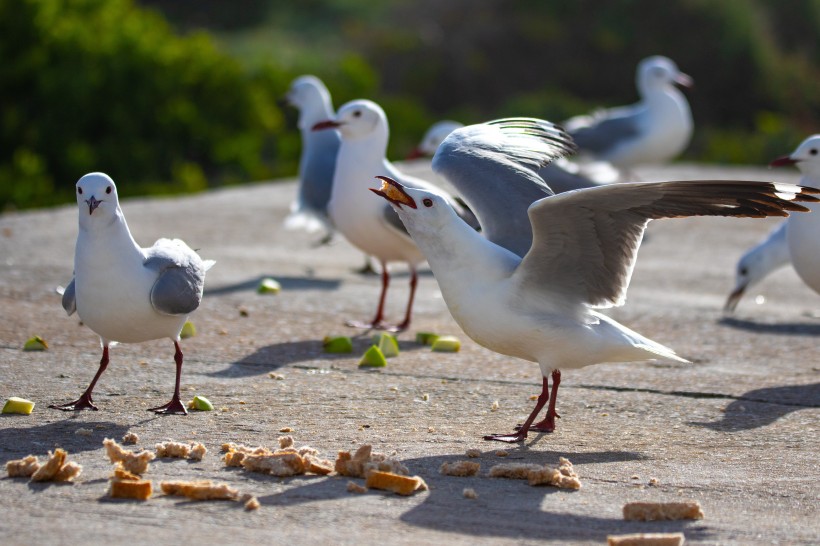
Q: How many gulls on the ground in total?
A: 8